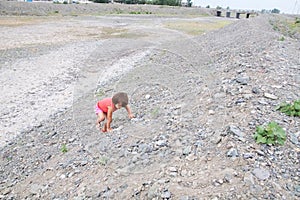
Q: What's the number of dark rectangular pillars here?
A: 4